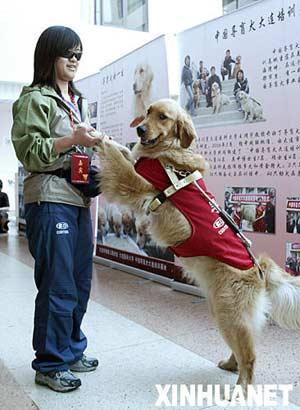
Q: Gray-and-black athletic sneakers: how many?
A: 2